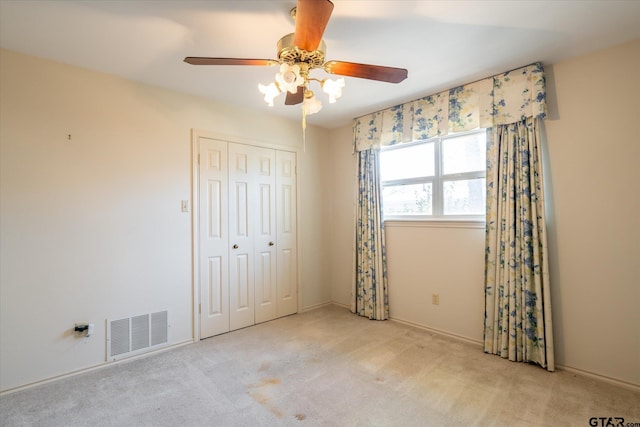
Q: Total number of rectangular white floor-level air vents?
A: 1